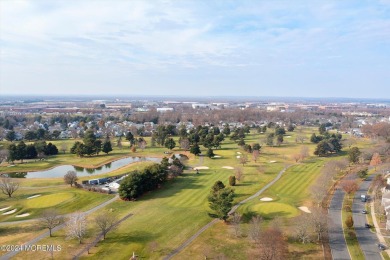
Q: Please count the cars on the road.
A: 4